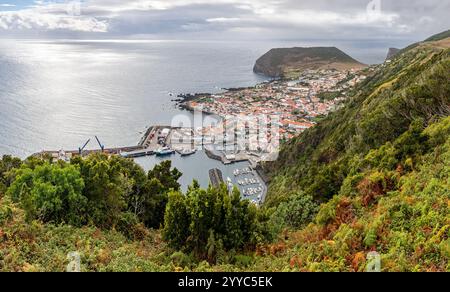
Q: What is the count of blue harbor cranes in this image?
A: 2